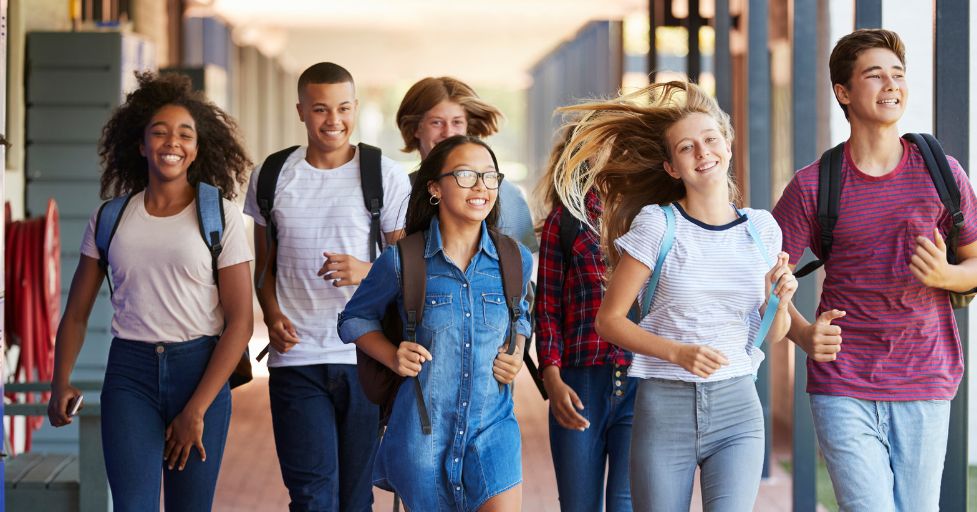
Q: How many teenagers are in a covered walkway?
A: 7